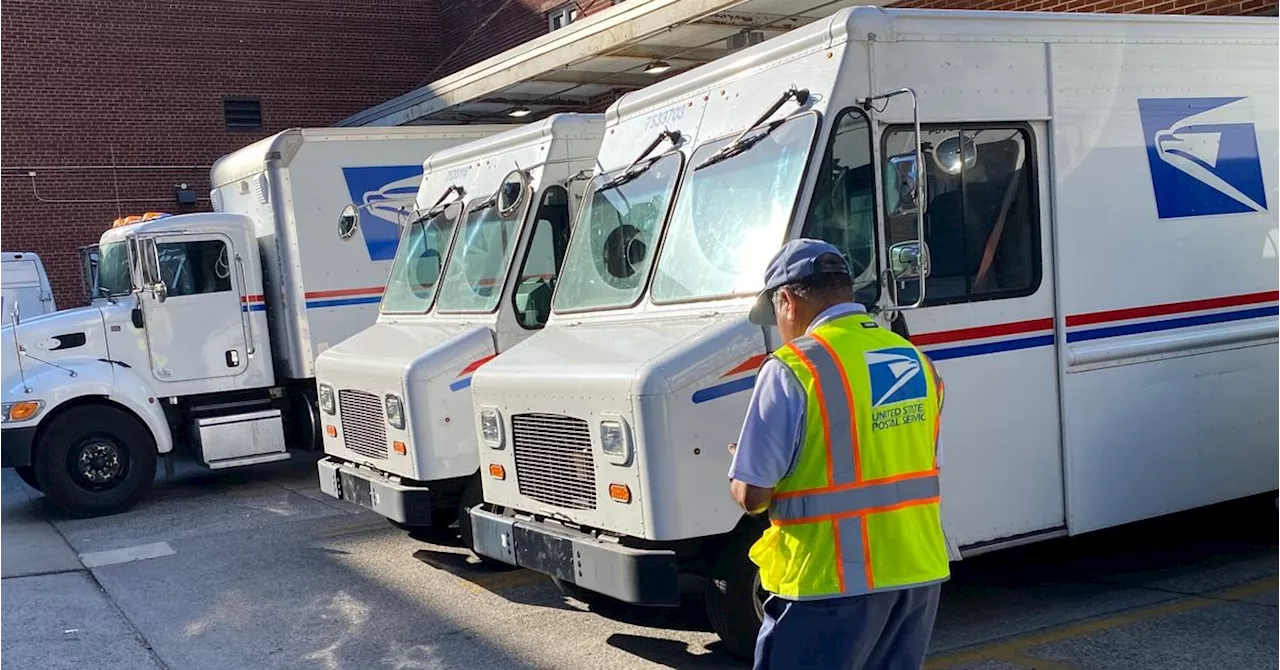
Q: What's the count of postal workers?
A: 1